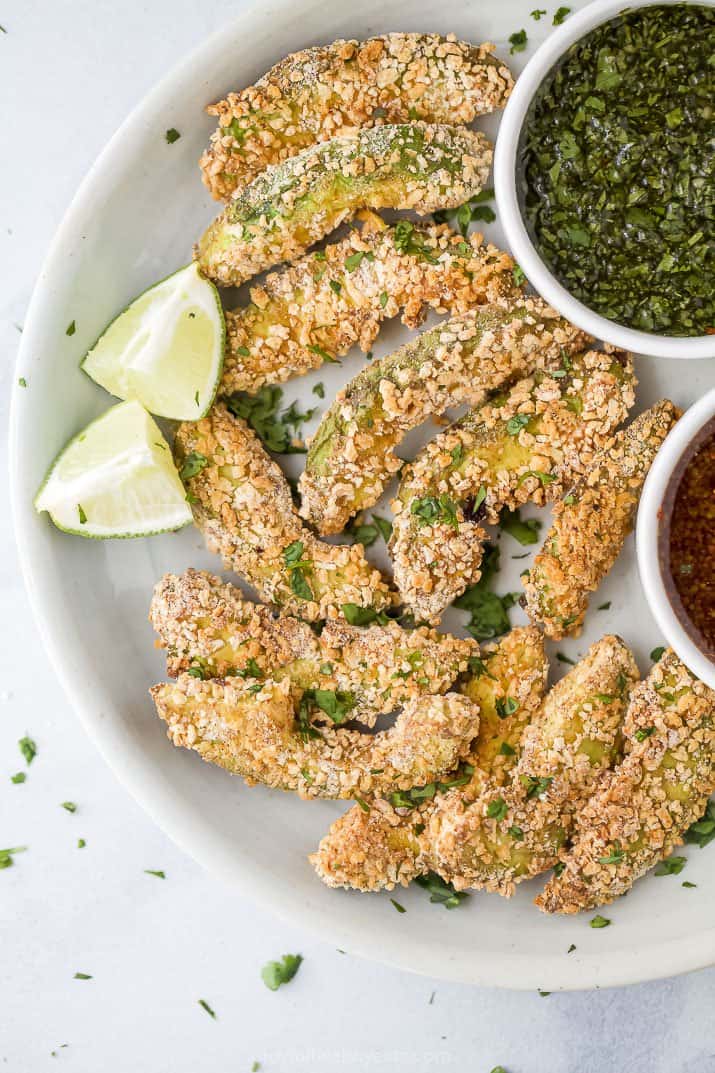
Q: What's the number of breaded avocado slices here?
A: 12